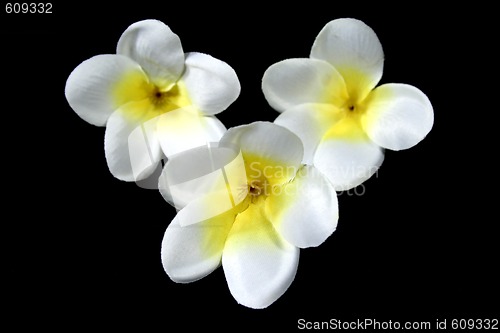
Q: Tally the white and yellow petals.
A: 15